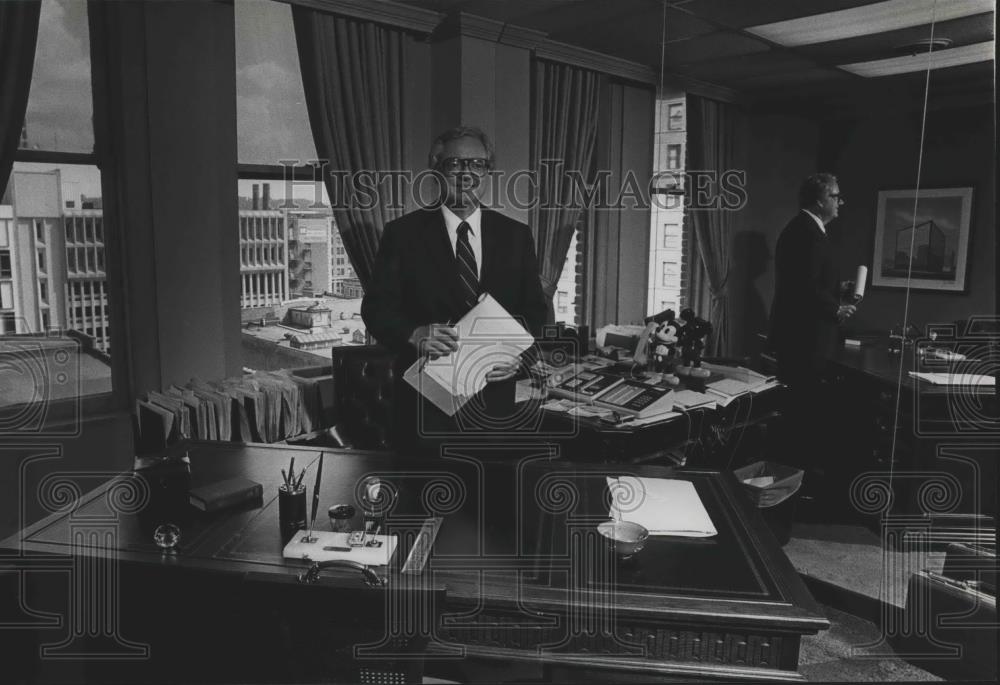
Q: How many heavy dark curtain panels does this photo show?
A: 4